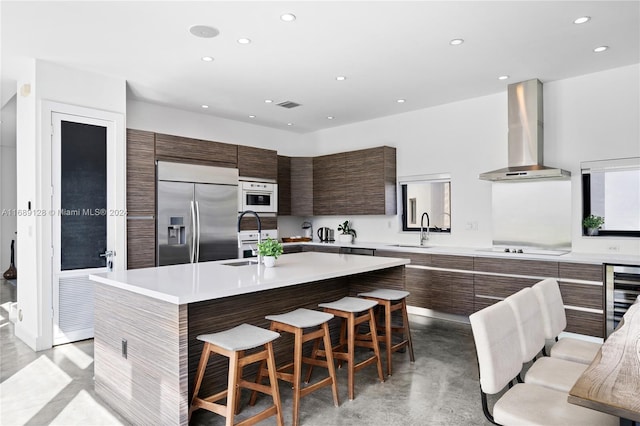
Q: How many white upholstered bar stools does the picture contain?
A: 4